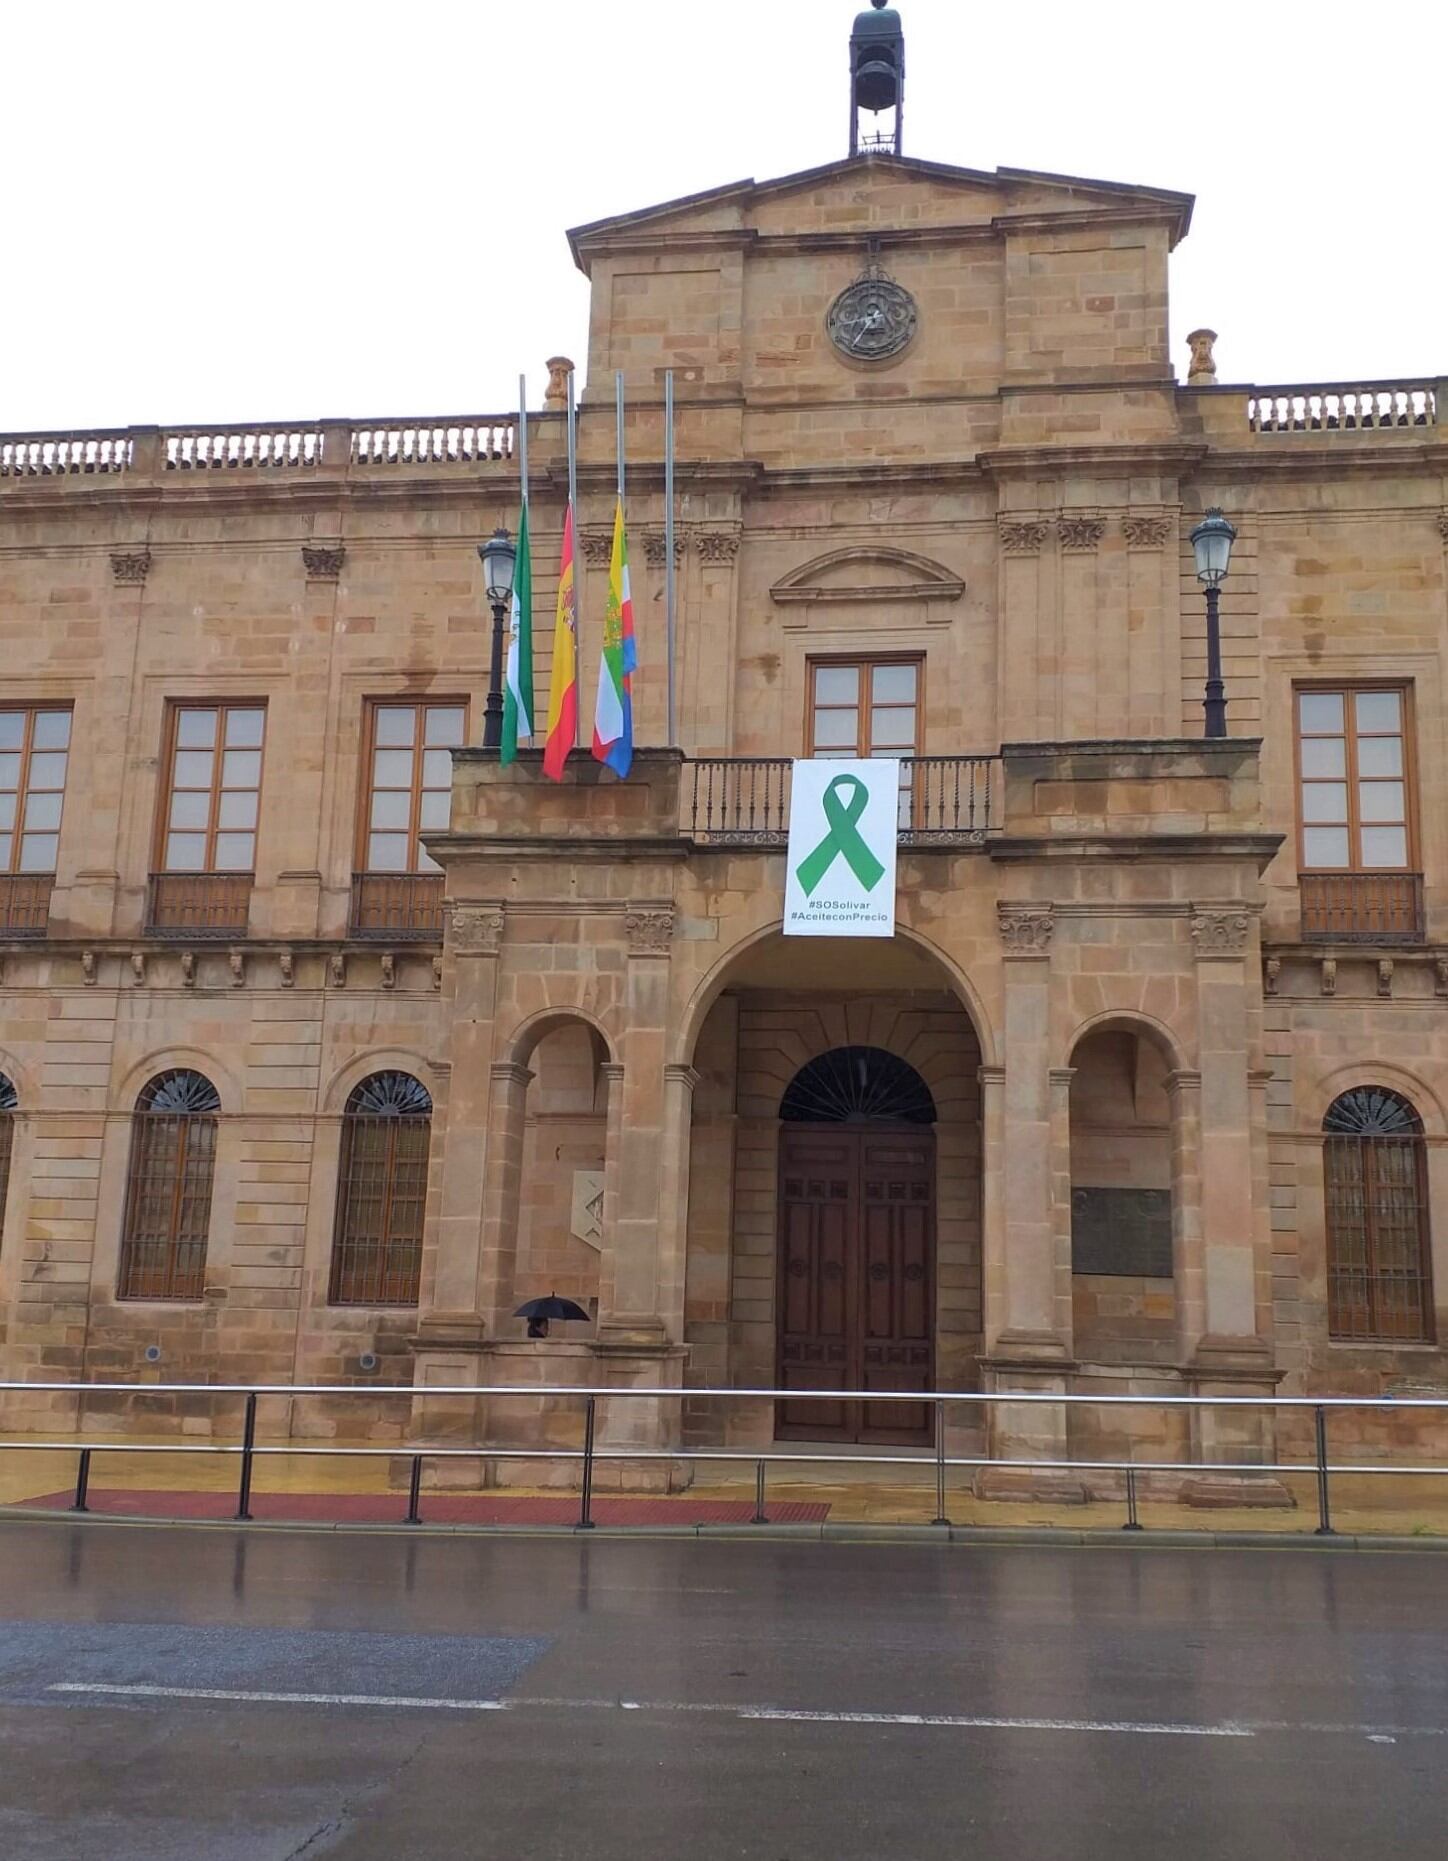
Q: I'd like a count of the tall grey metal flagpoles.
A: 4